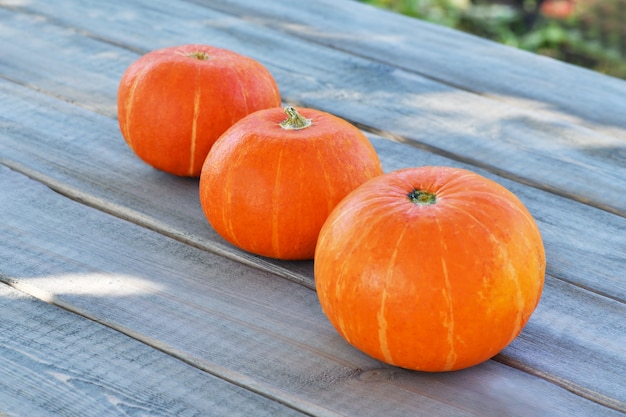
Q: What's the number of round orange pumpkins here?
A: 3